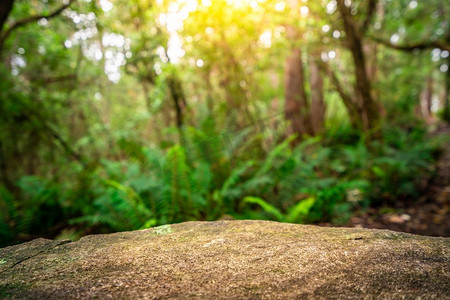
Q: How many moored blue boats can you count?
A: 0